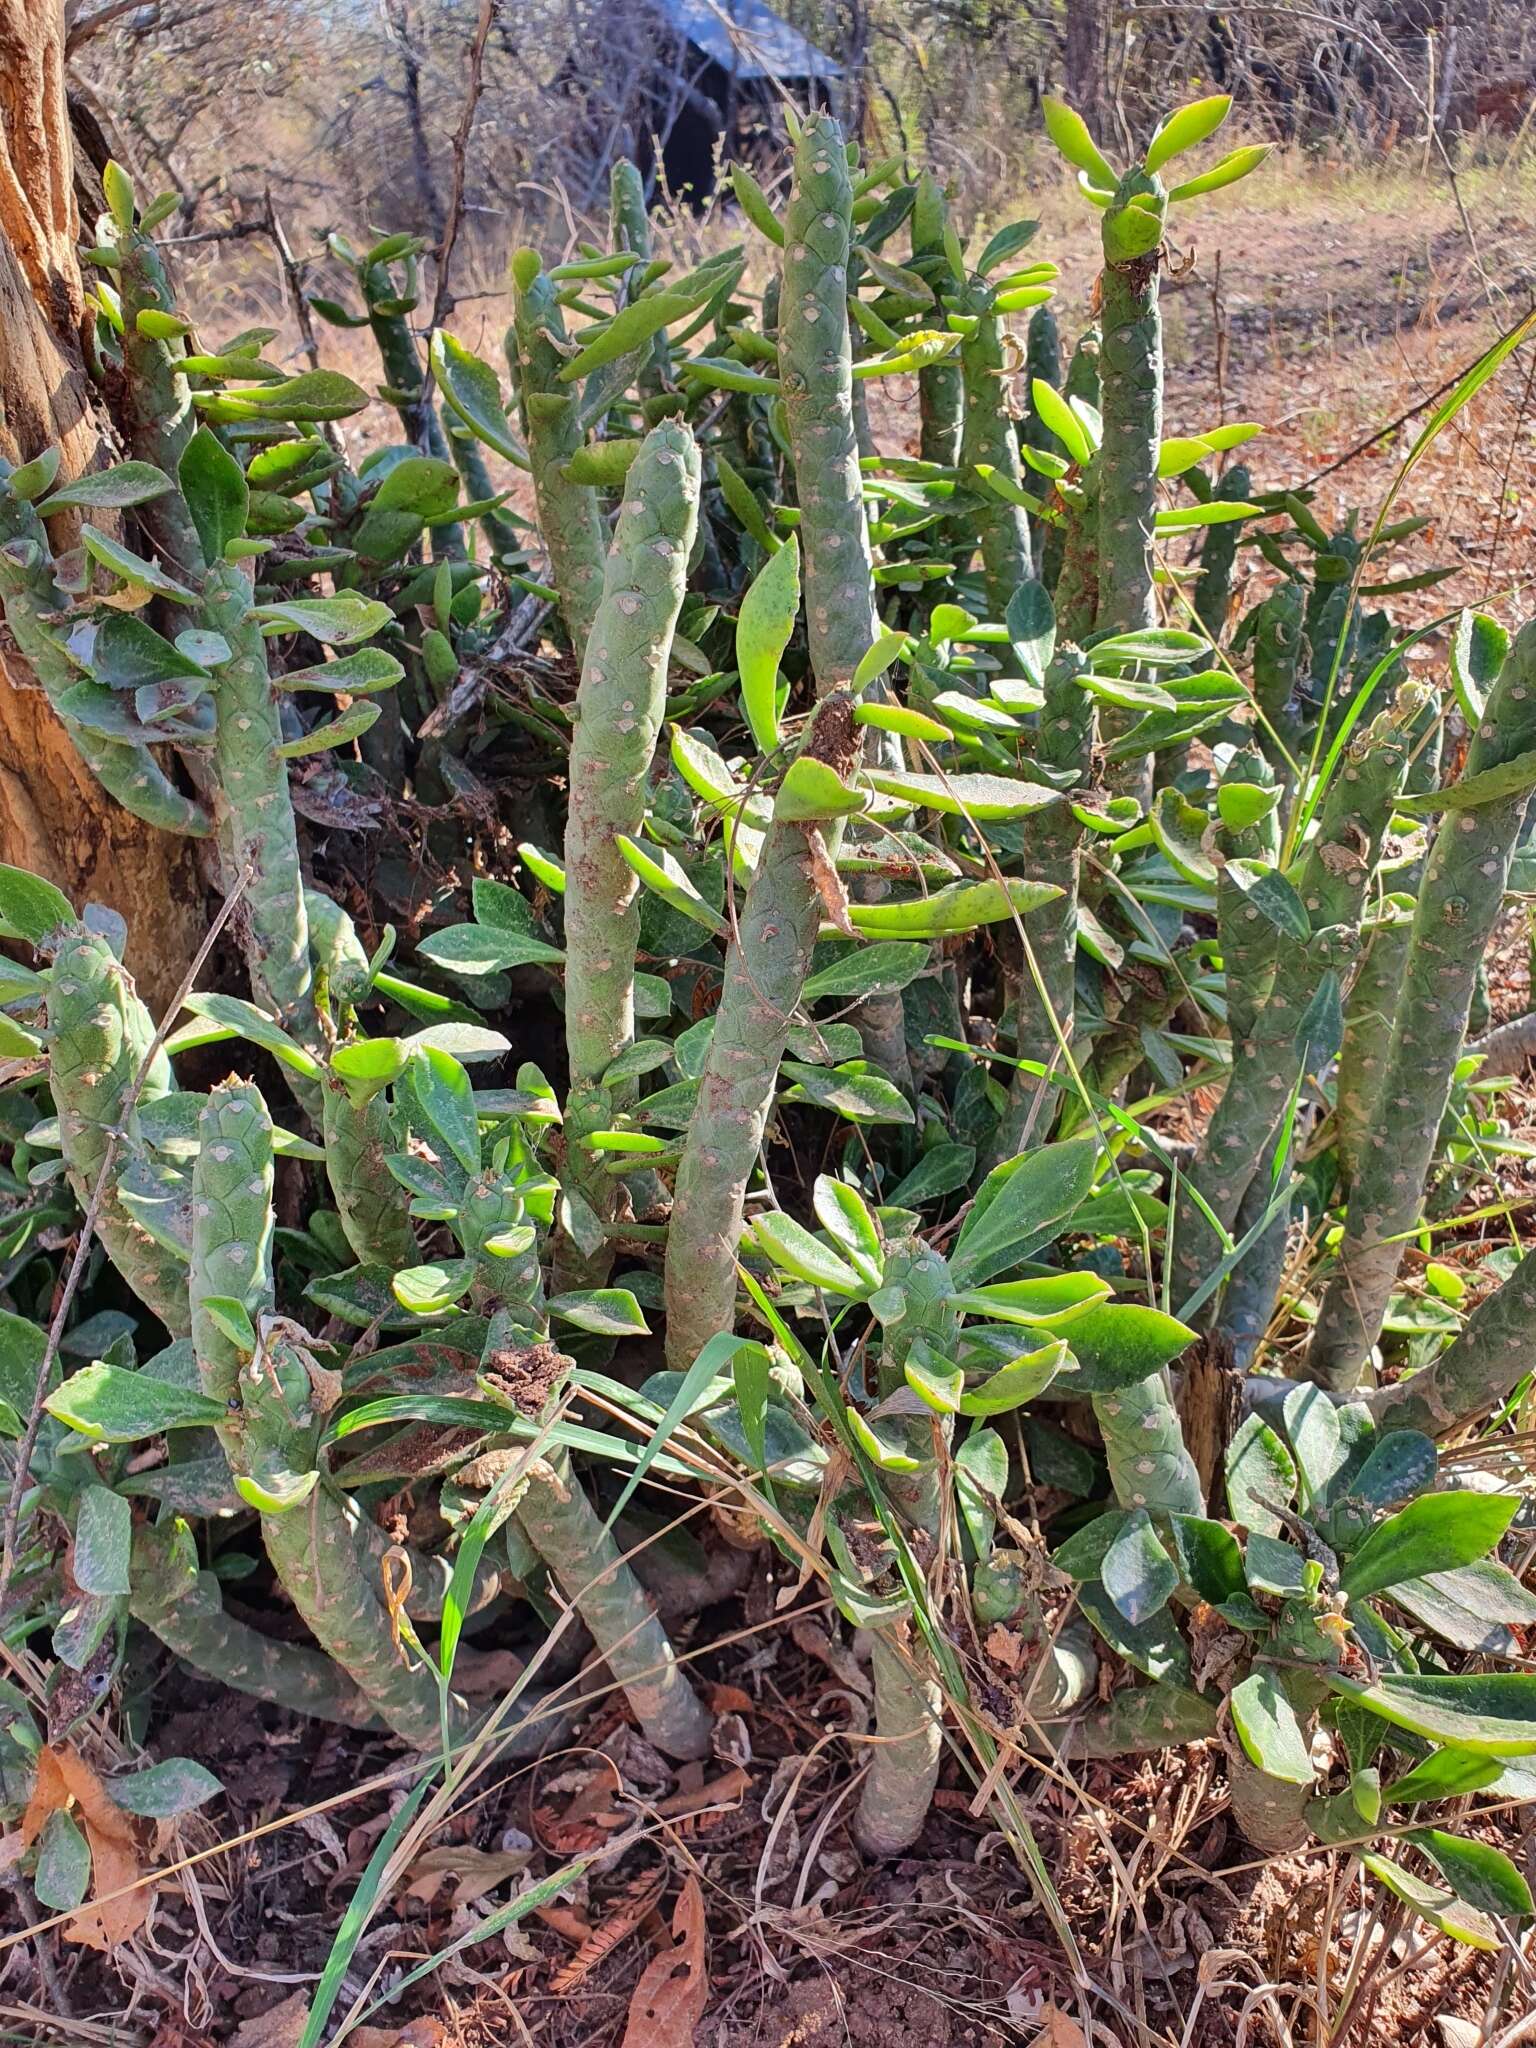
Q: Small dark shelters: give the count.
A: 1